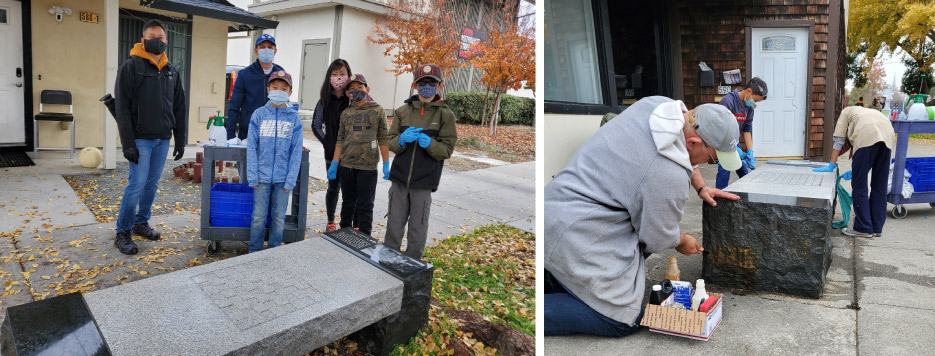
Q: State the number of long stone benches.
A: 2